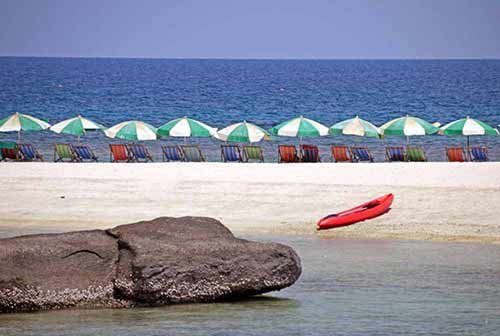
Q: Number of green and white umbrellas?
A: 9